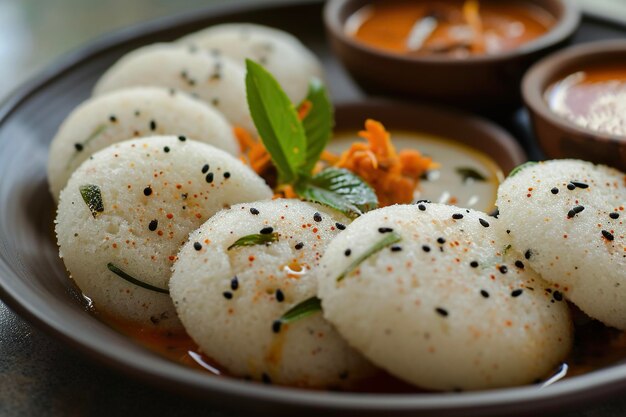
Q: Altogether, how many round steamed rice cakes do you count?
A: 7